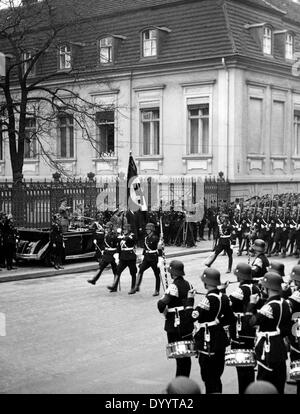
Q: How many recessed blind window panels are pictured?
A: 2